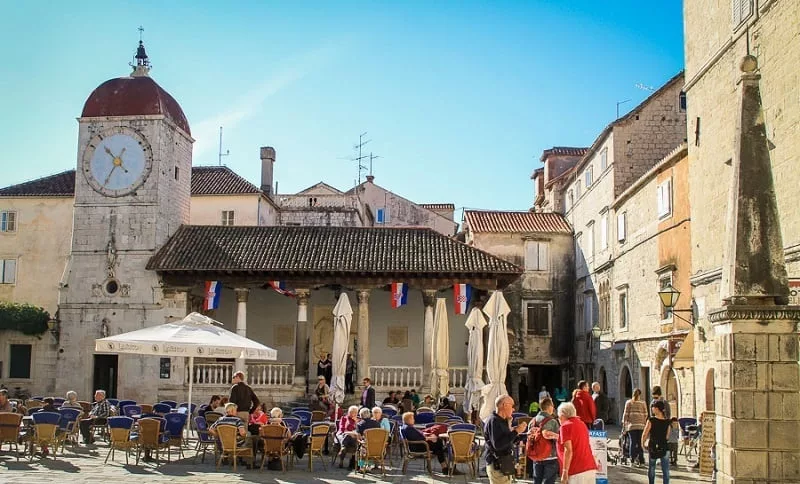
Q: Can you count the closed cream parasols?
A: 4